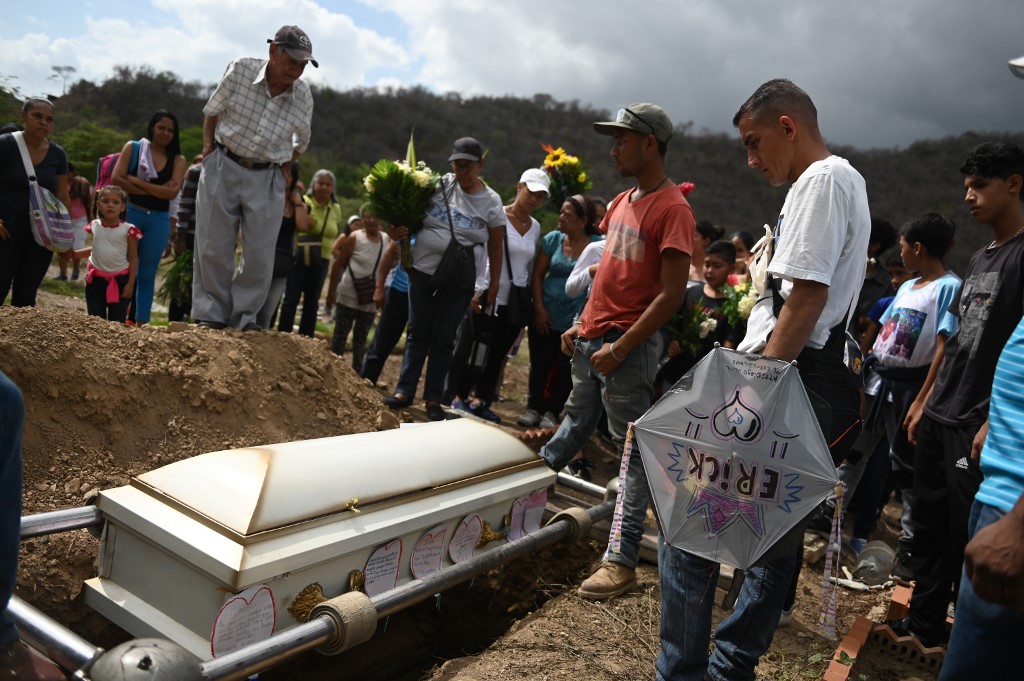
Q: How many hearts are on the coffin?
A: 6